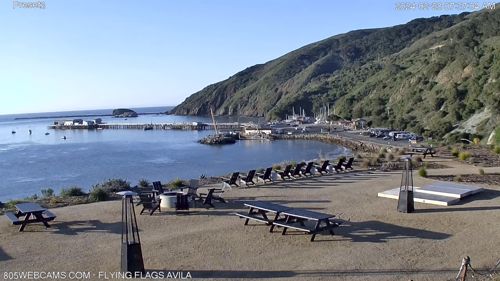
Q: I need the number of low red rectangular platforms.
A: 0